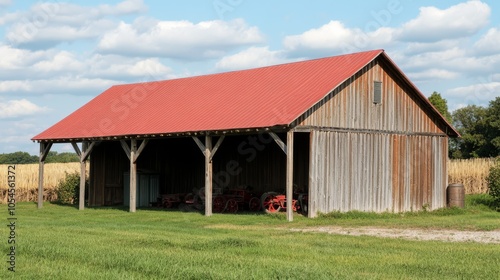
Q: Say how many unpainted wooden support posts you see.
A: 5